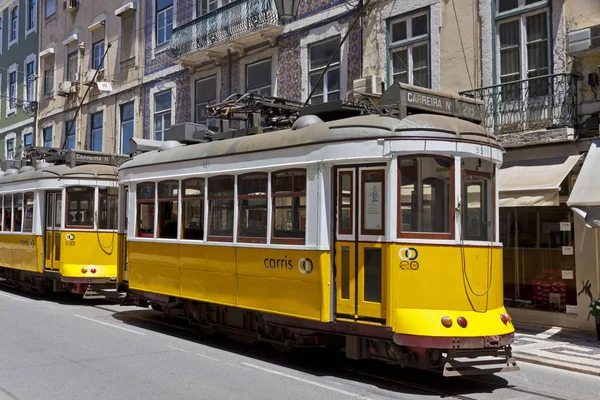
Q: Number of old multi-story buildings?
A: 4